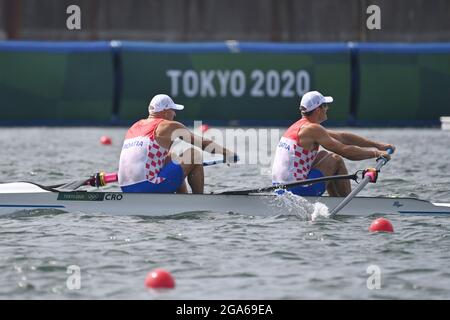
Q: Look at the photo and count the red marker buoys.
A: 4